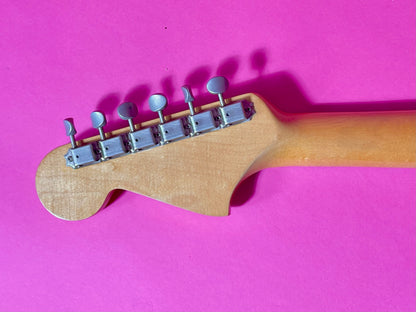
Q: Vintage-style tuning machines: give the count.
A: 6